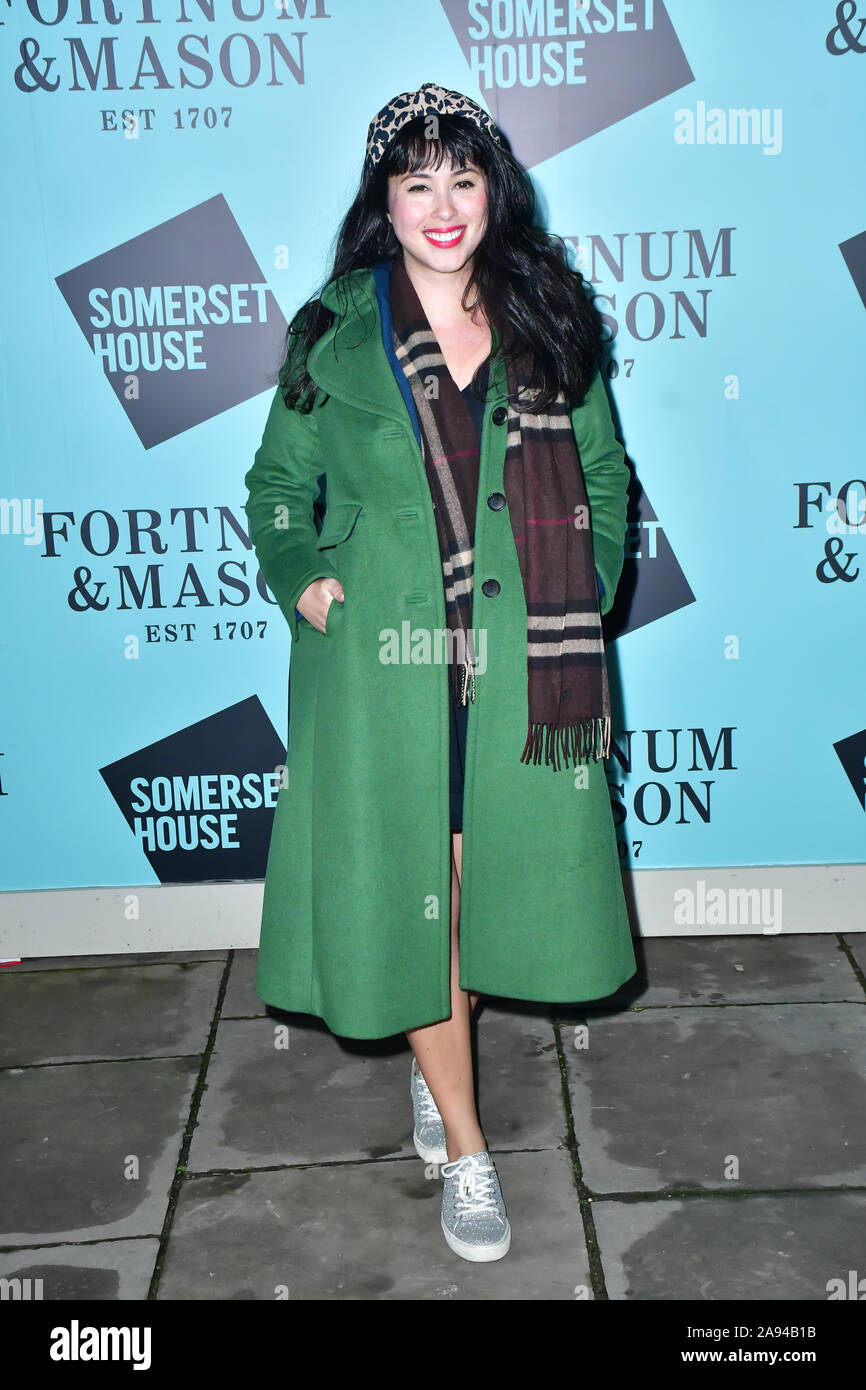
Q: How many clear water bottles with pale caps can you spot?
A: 0